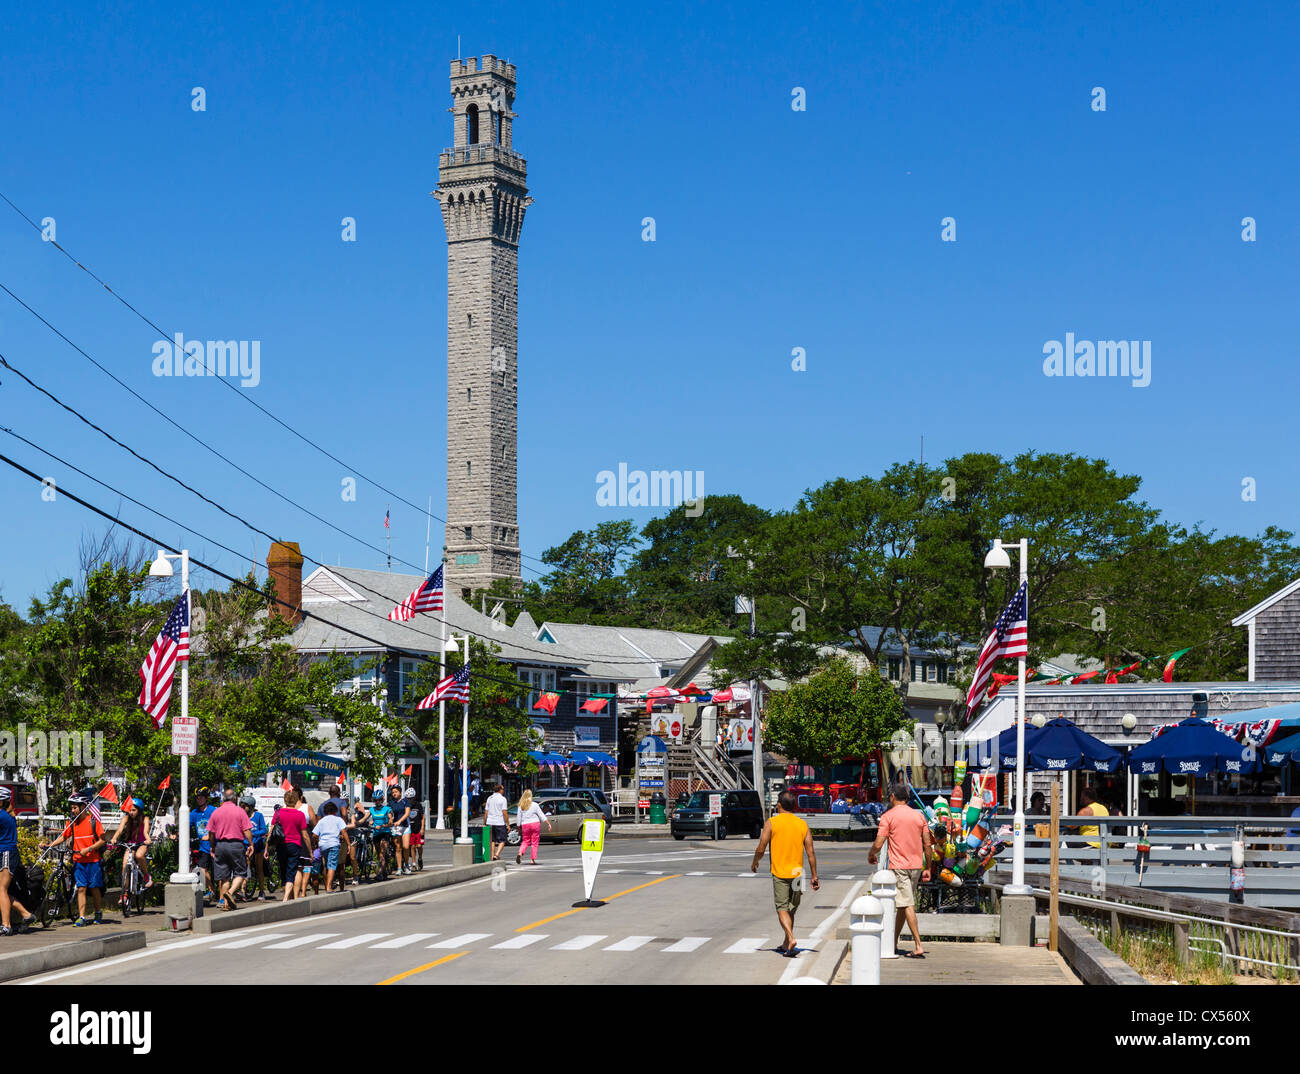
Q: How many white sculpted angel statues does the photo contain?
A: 0